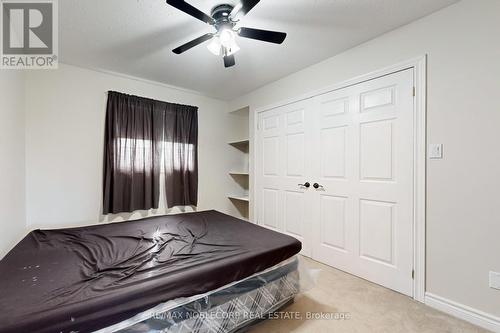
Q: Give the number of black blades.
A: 5